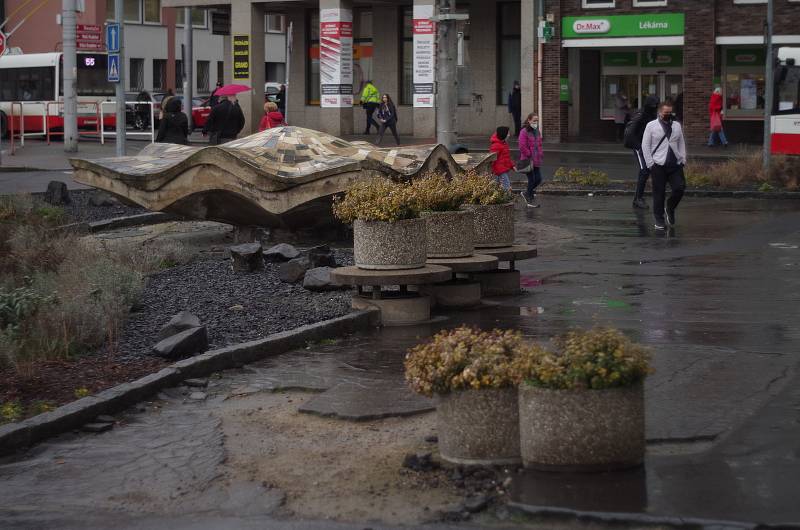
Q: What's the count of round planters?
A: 5